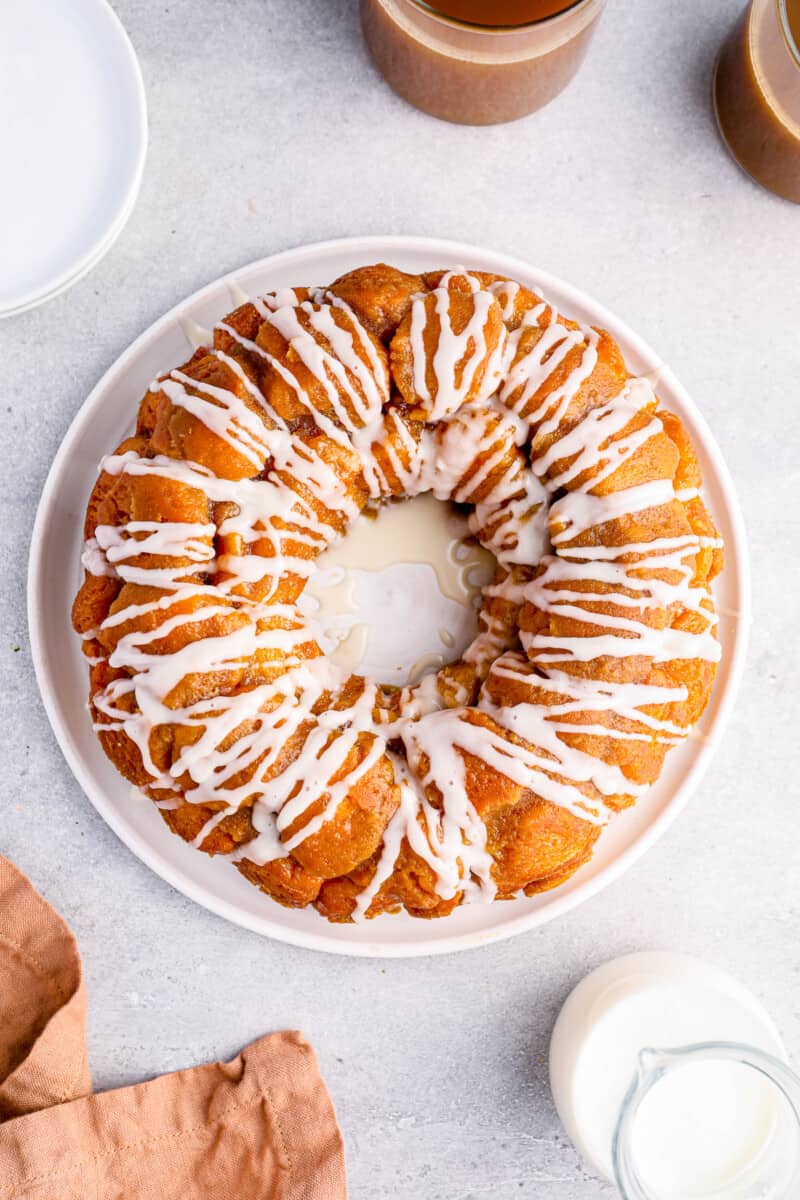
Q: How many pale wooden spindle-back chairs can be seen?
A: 0